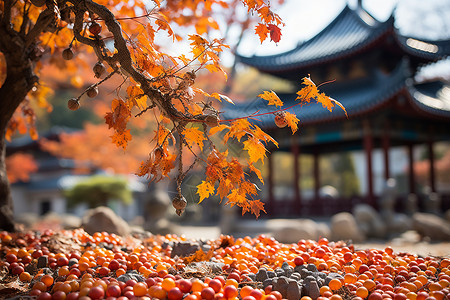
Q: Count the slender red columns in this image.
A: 7